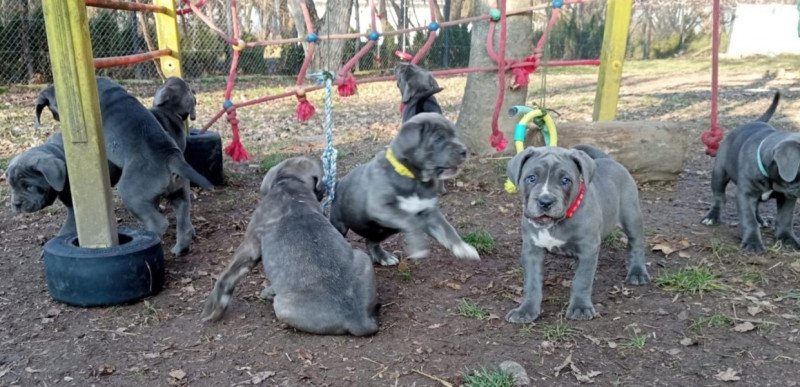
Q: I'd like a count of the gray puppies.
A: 8